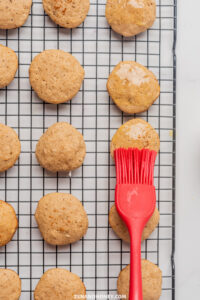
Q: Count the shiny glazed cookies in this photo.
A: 3